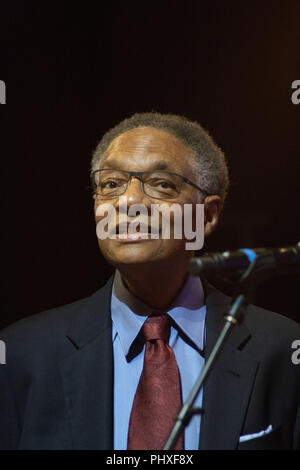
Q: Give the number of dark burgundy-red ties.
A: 1